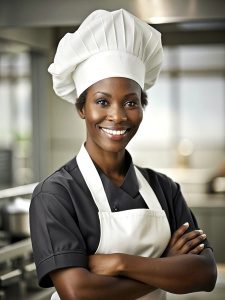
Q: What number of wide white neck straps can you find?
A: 2